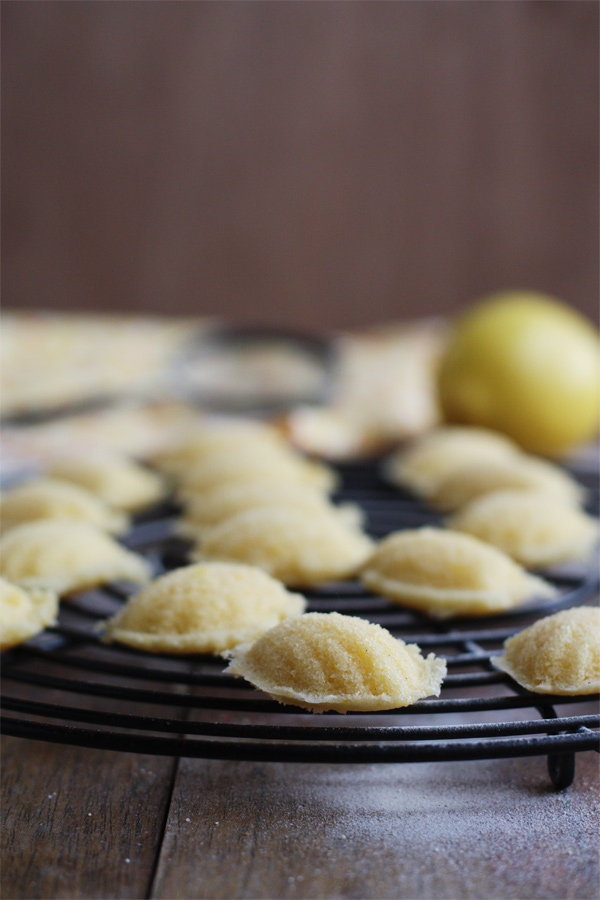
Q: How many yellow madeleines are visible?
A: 15